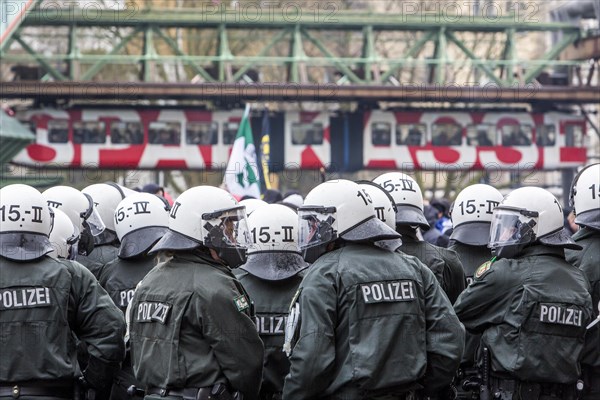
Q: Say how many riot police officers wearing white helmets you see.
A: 14